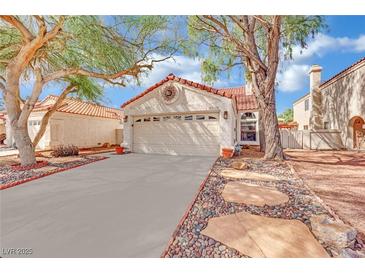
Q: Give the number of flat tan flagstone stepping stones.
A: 3